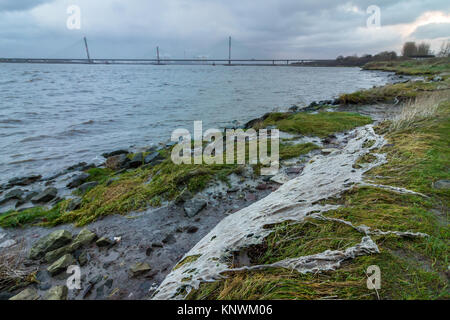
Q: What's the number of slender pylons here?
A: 3